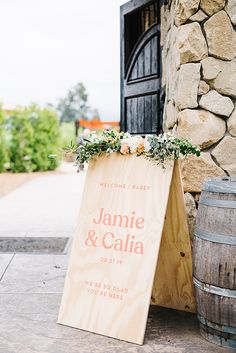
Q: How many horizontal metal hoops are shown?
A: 6